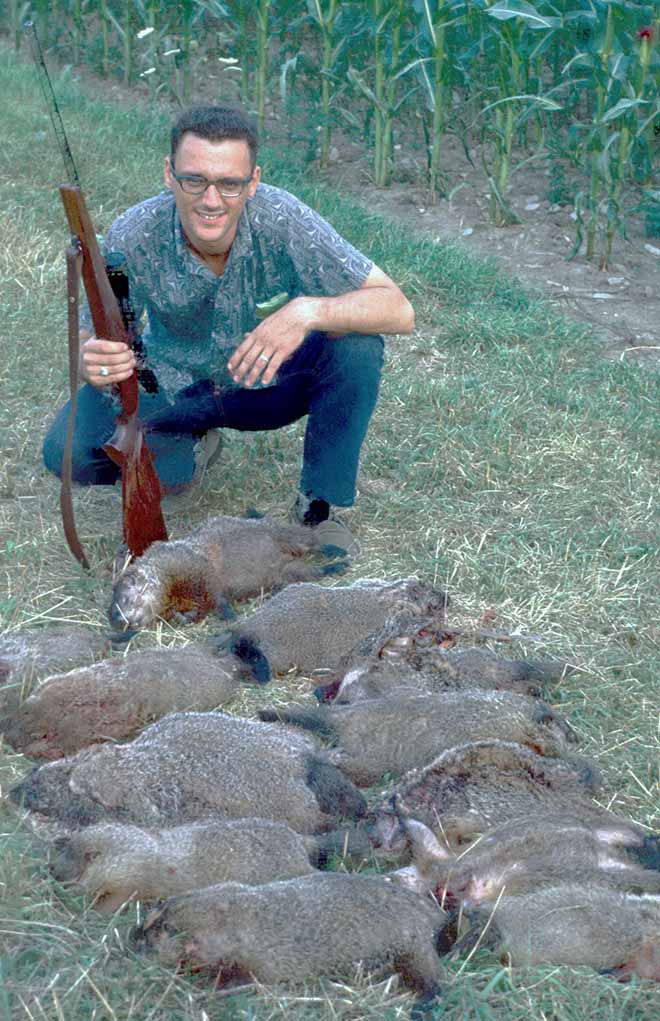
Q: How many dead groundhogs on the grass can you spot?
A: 12